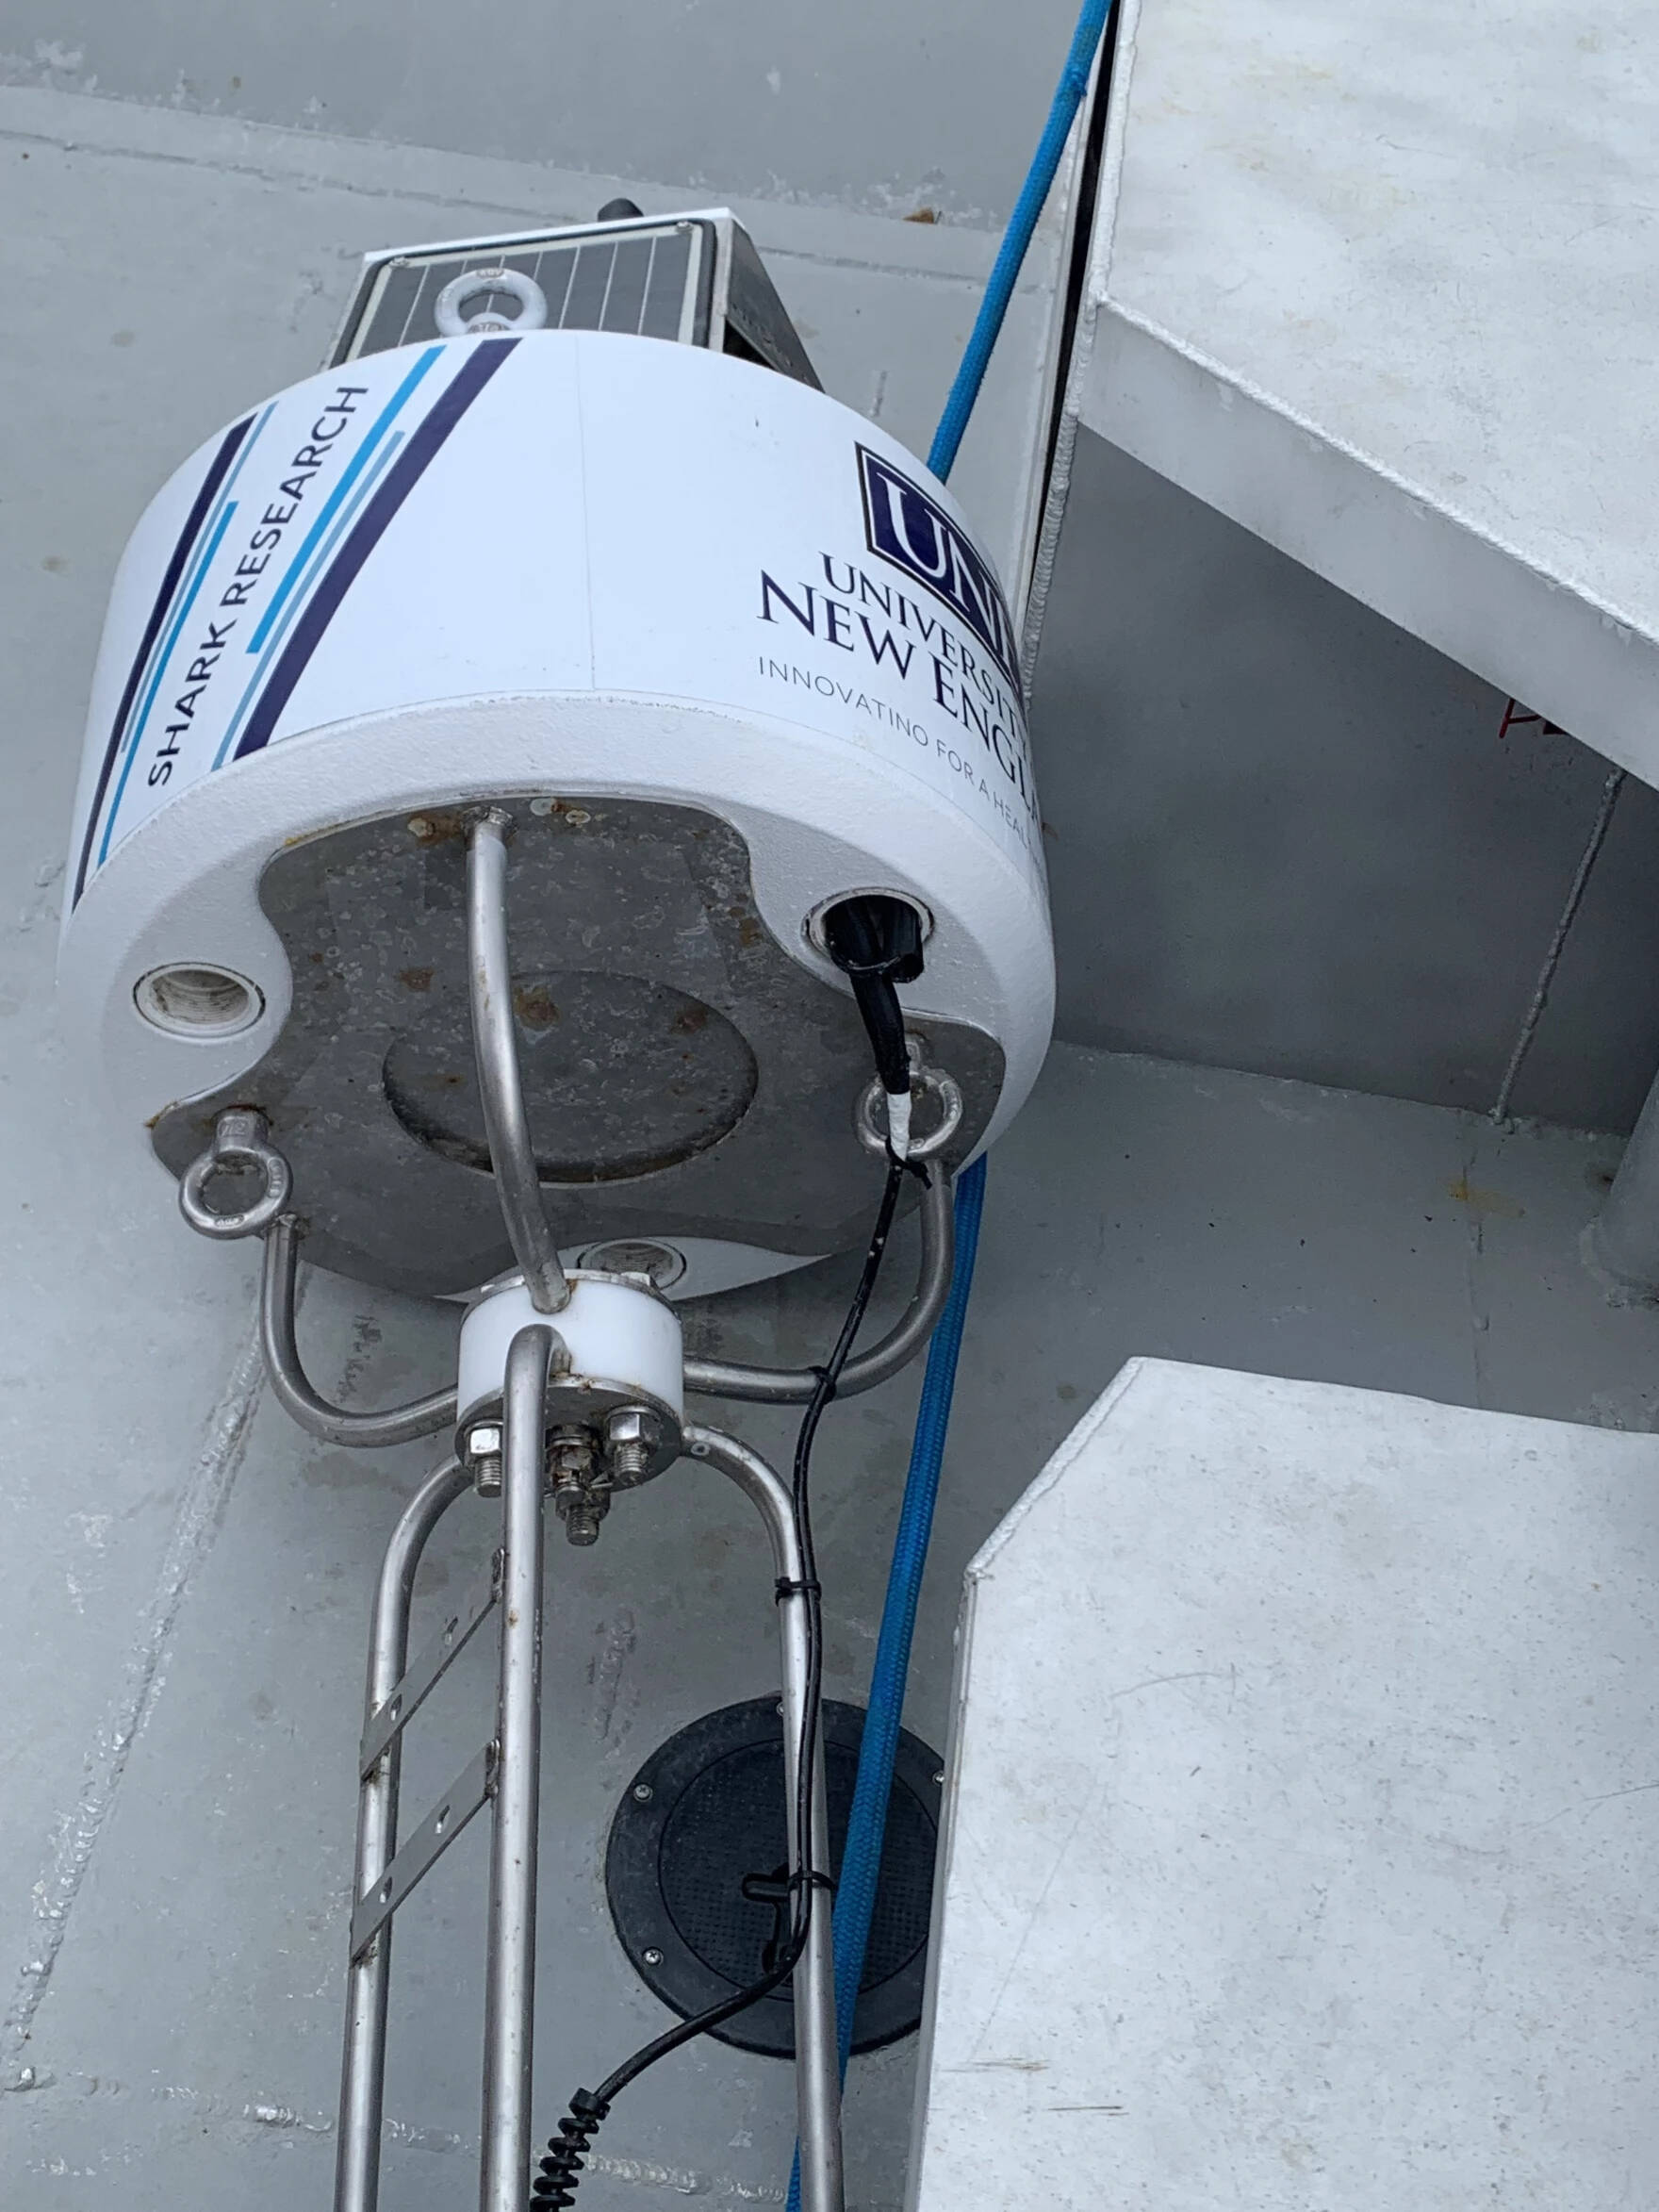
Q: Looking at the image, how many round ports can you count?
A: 3